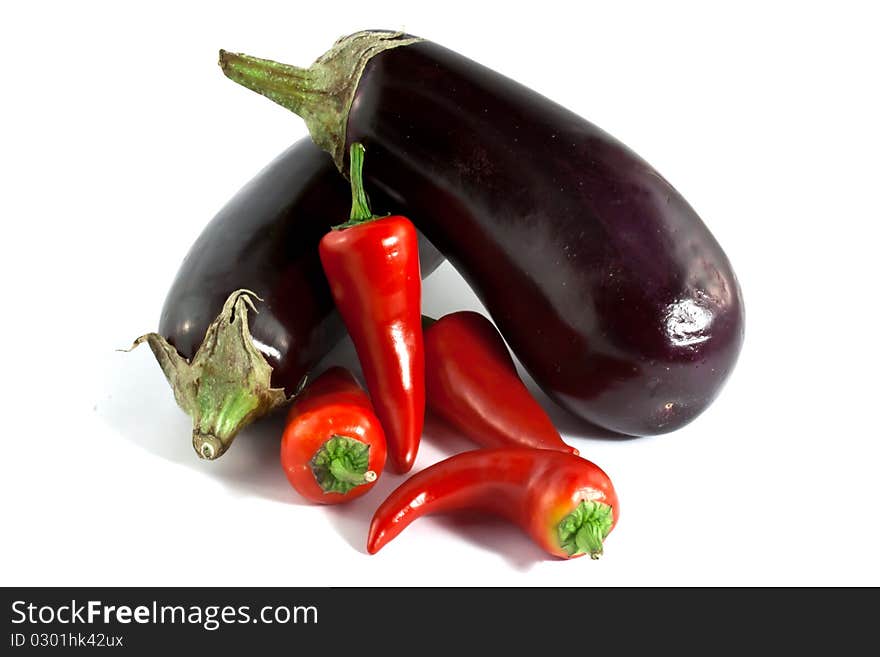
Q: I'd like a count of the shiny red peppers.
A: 4